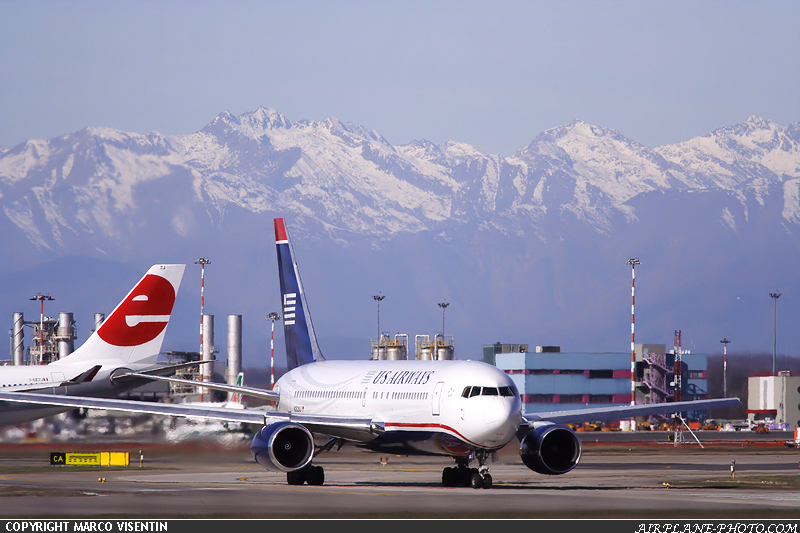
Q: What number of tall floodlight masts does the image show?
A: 8